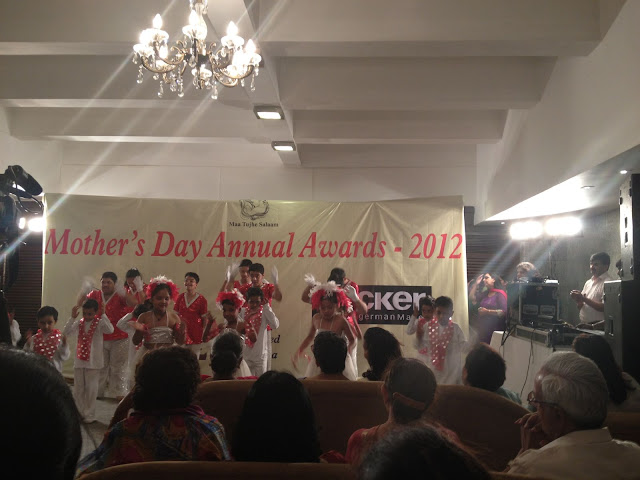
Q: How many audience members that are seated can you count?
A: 11